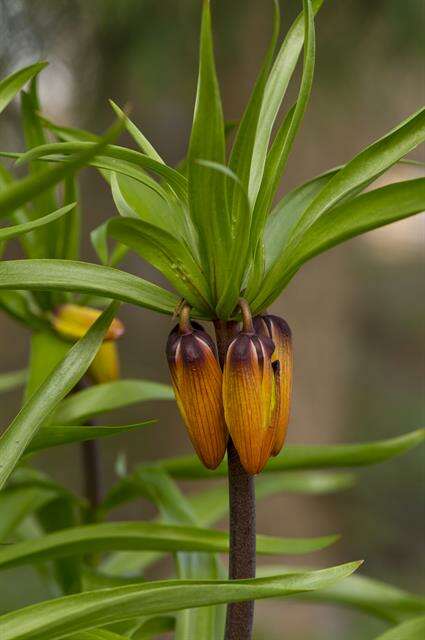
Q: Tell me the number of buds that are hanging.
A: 3